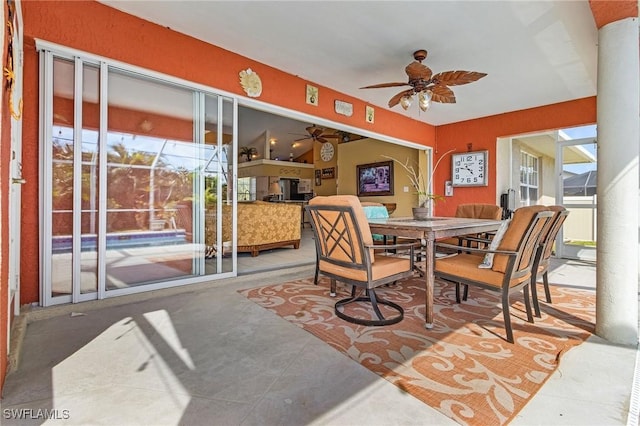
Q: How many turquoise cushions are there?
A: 1